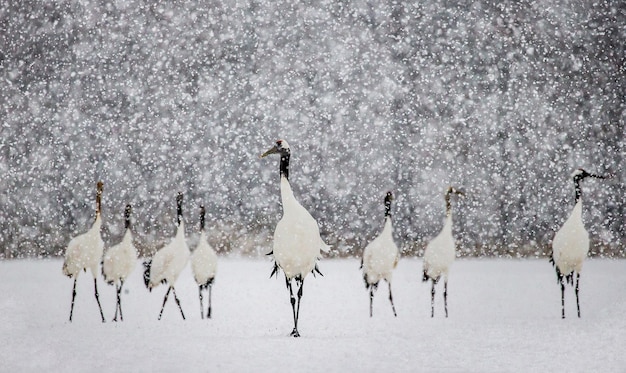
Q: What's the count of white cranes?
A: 8